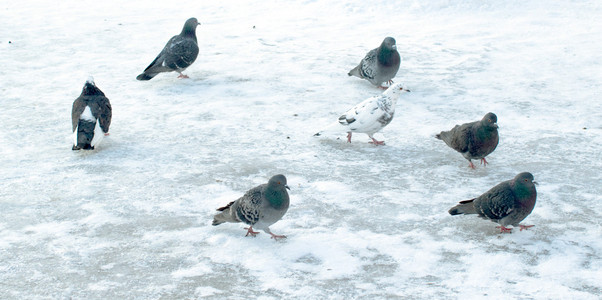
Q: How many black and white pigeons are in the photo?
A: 2